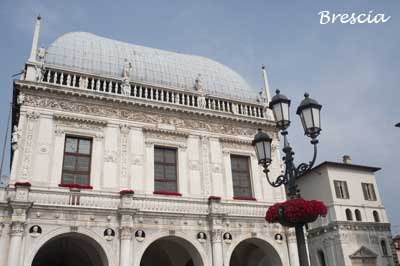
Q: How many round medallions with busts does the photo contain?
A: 6